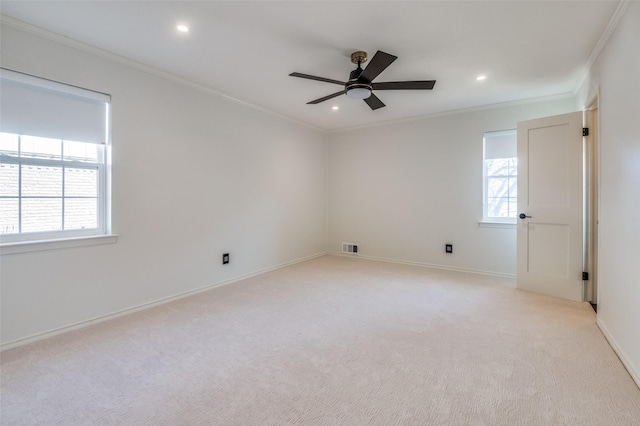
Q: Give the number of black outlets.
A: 2